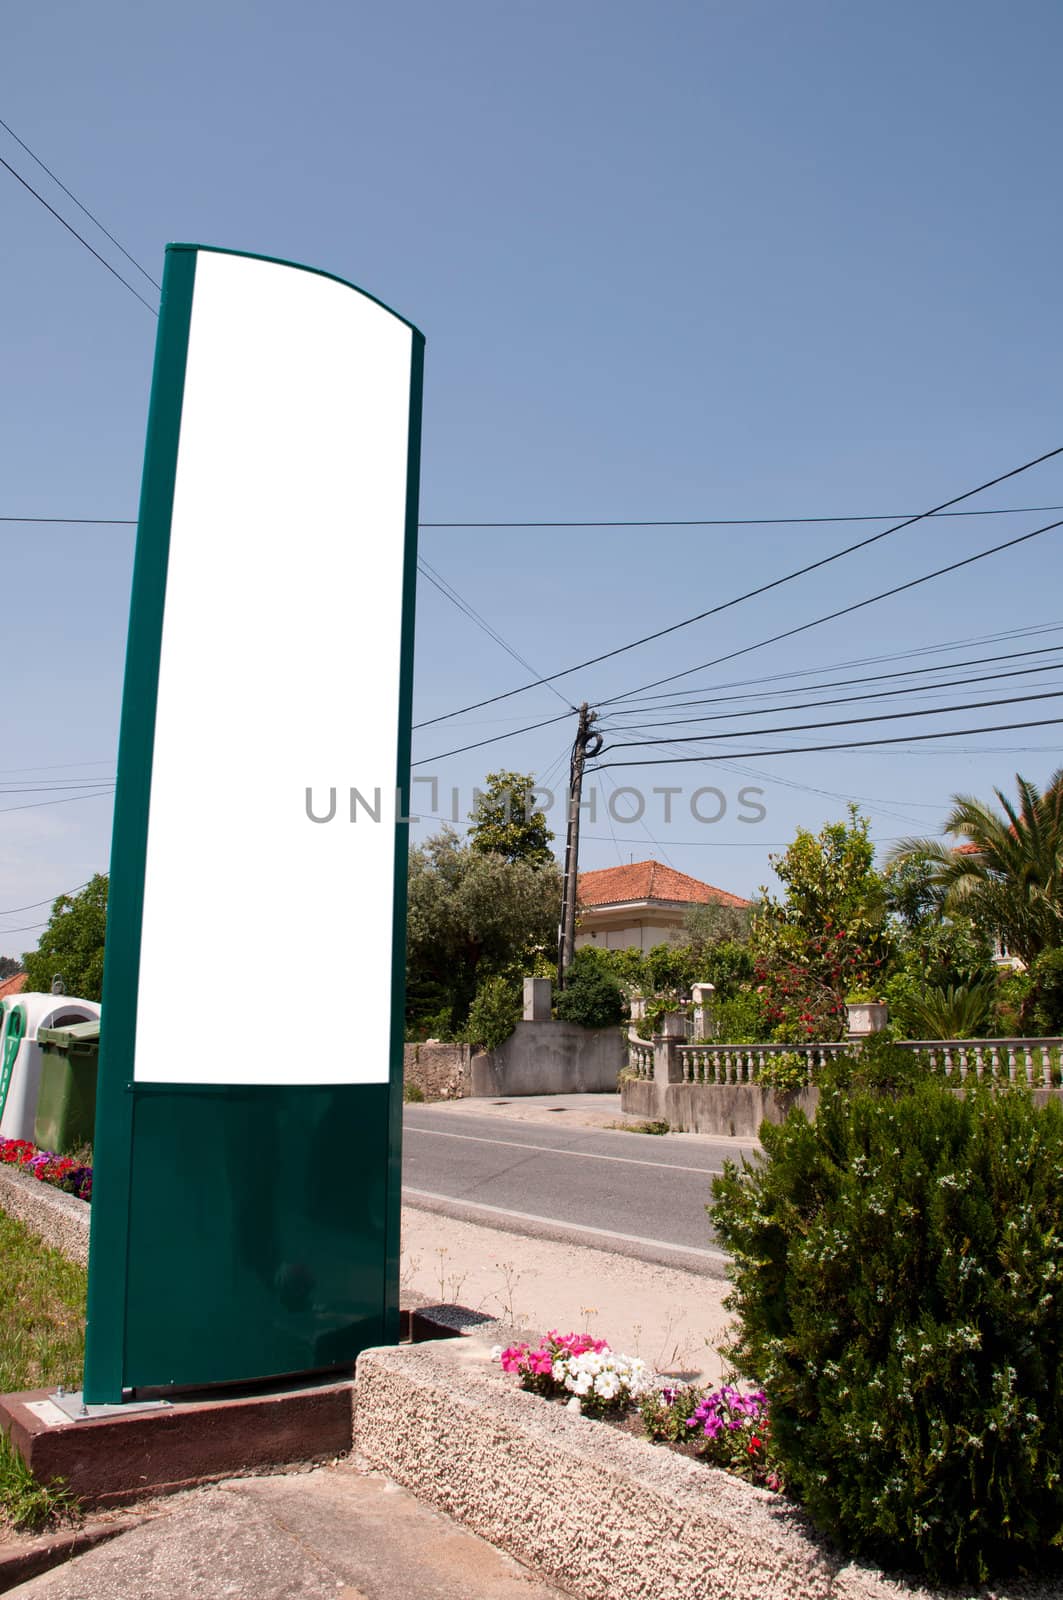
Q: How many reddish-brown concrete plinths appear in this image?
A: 1